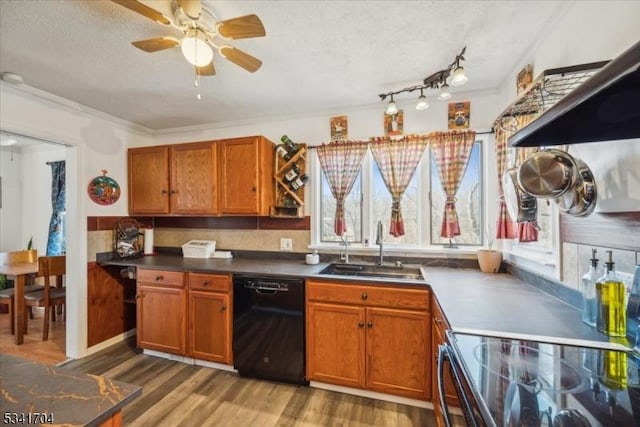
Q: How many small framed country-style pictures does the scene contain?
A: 4